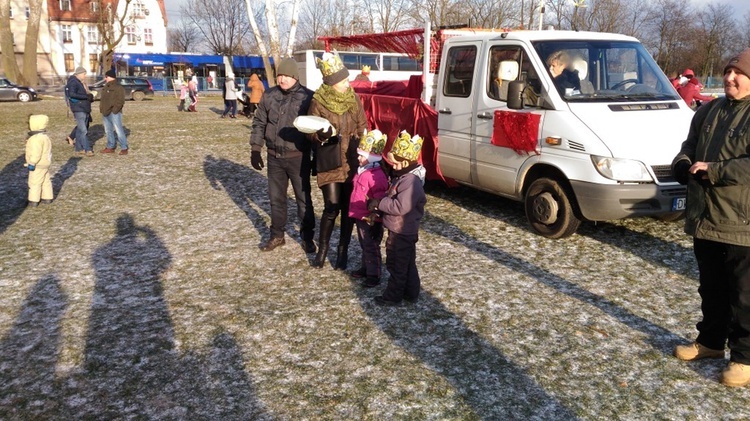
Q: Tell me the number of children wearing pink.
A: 1